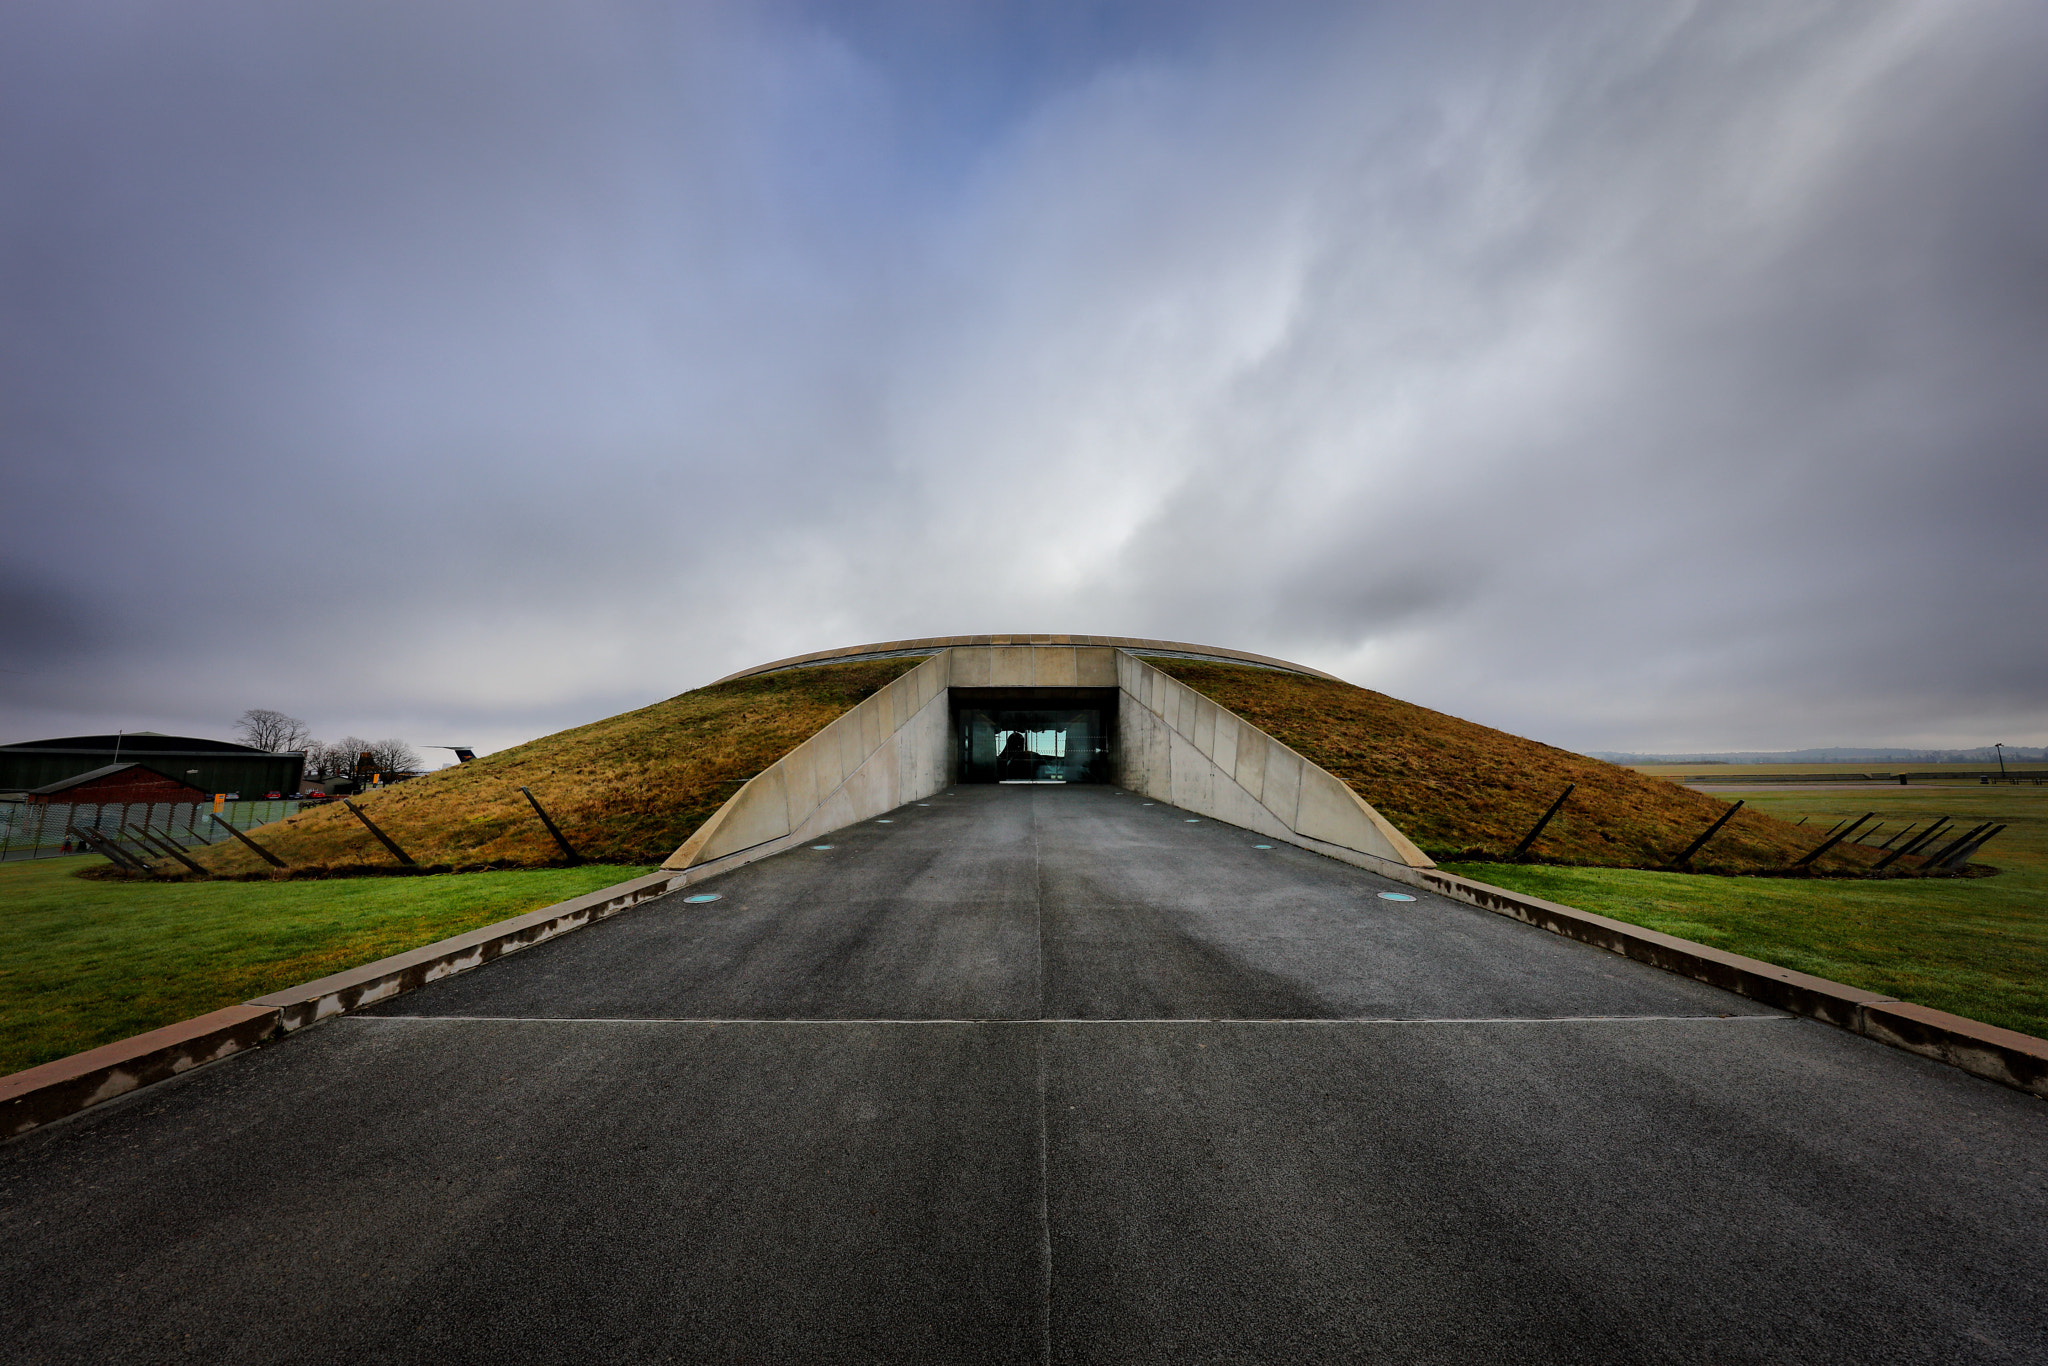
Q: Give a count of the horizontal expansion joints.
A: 1